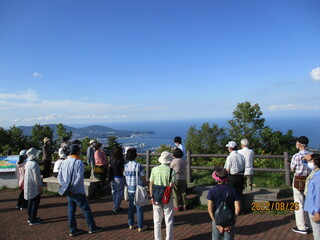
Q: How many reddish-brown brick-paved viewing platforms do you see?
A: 1